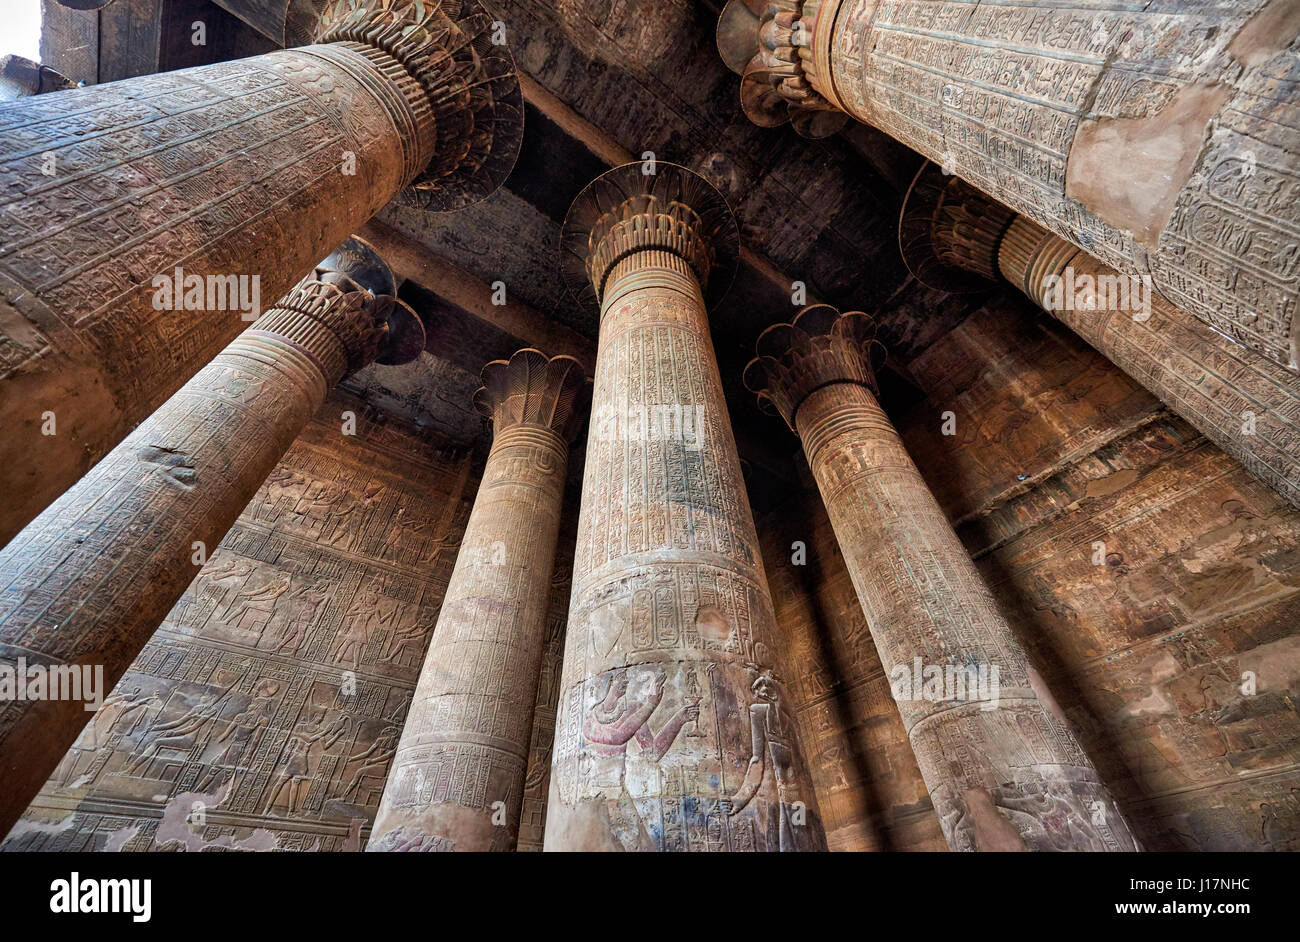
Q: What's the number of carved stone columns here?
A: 7